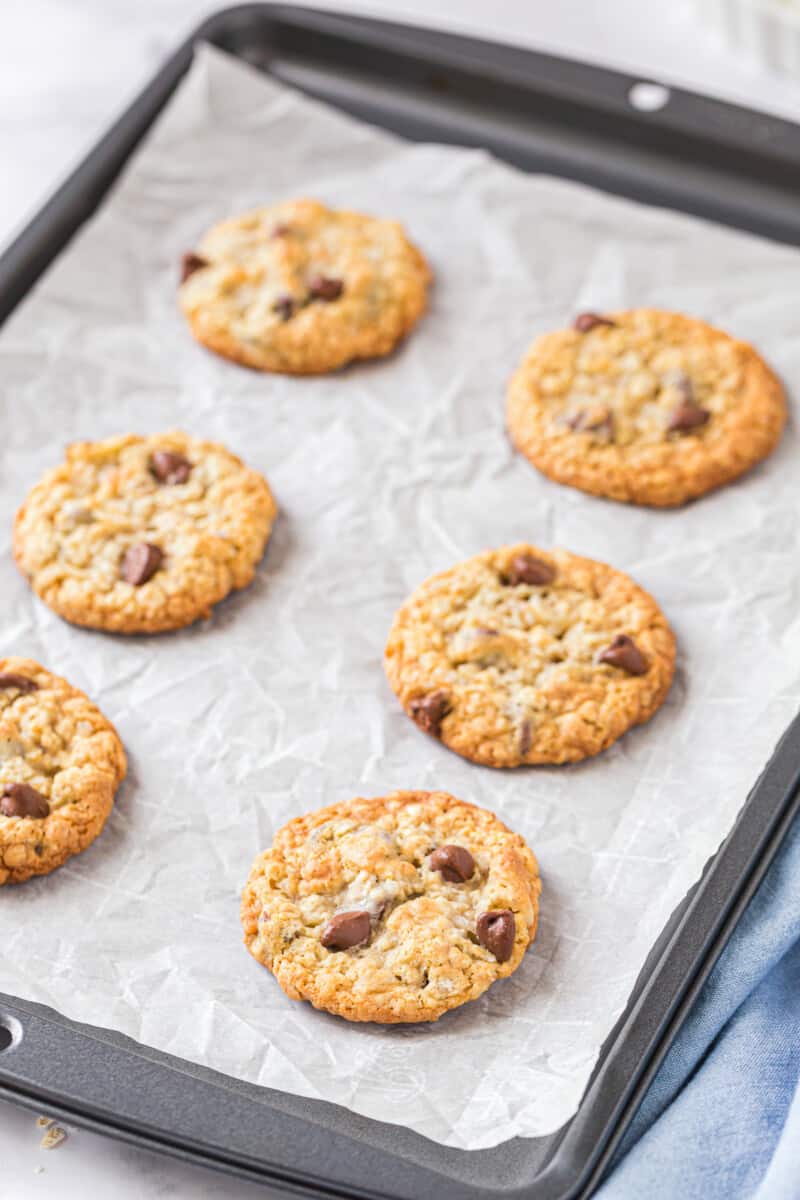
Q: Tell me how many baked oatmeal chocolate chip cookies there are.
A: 6